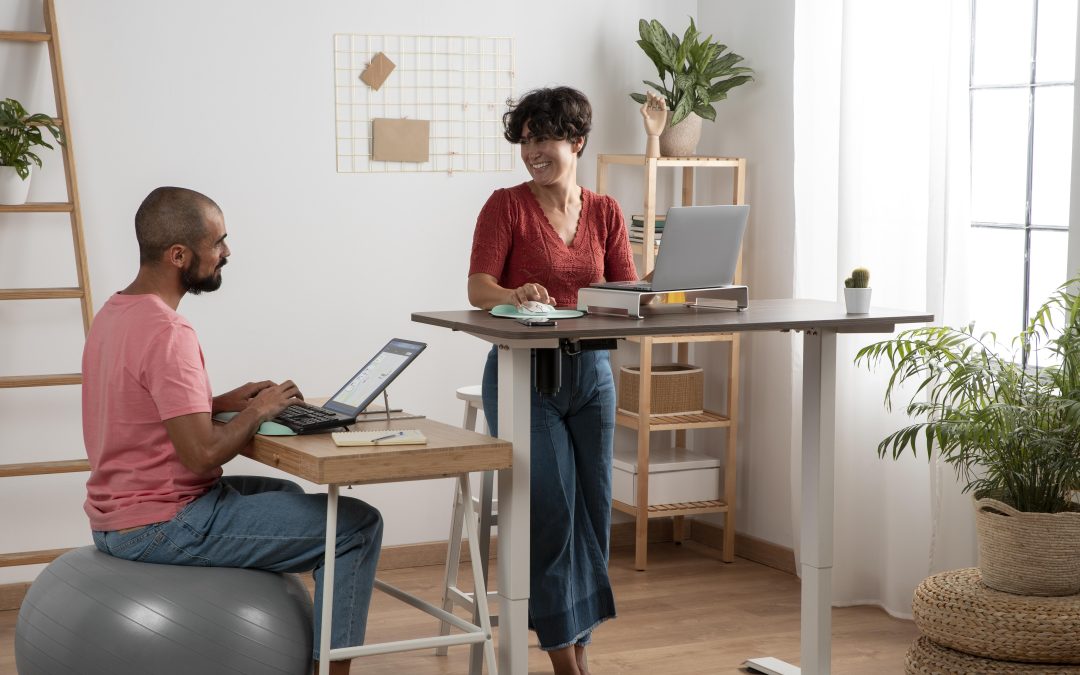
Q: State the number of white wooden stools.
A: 1